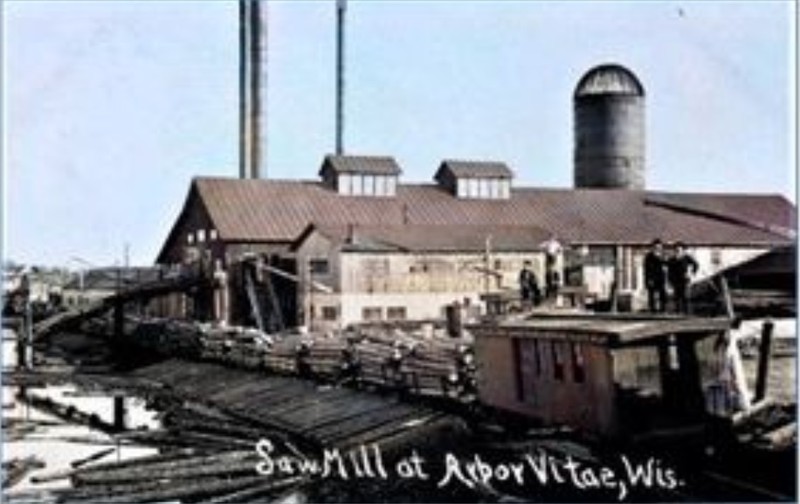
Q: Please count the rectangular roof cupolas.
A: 2